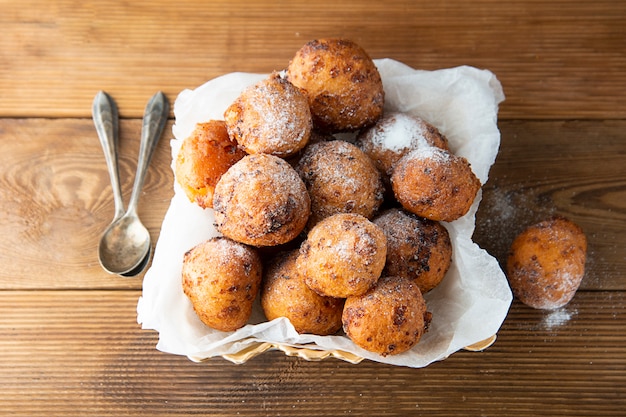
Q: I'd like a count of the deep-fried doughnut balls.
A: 13